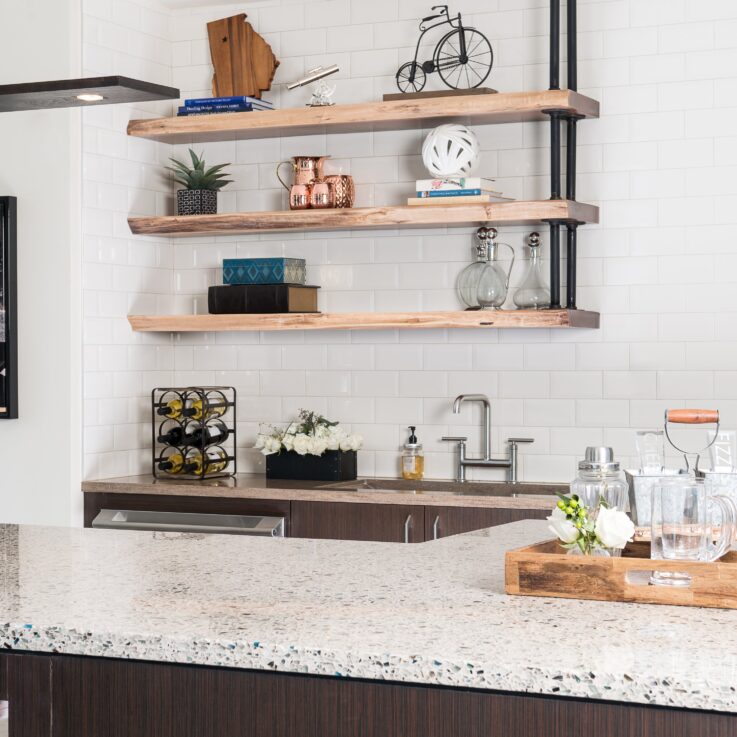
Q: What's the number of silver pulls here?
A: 2